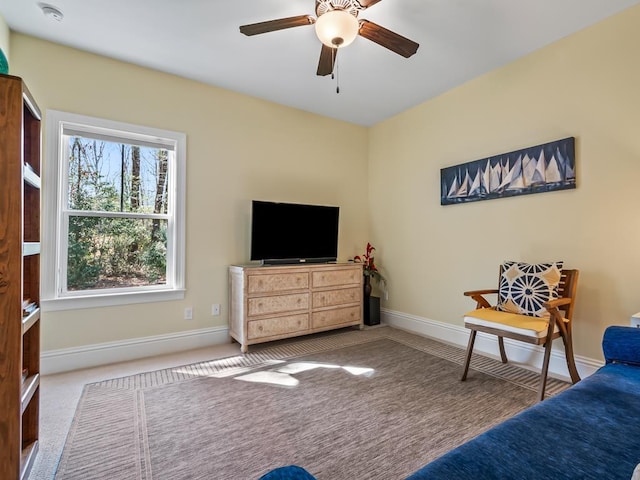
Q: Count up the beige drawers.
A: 6